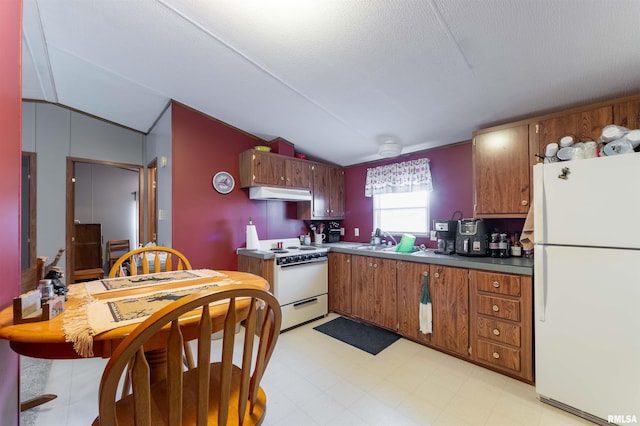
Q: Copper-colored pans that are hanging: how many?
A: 0